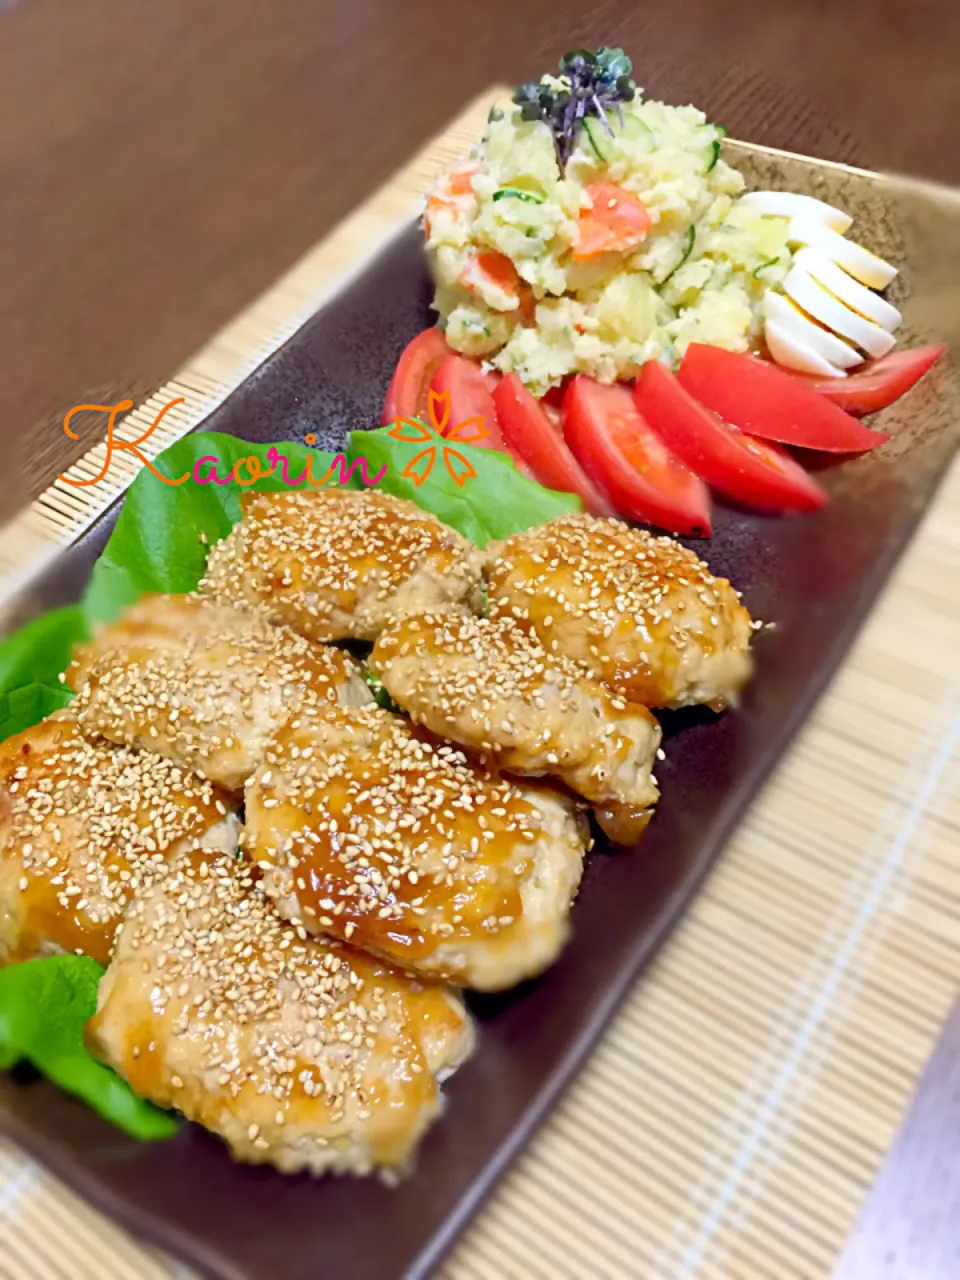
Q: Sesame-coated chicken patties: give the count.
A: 7